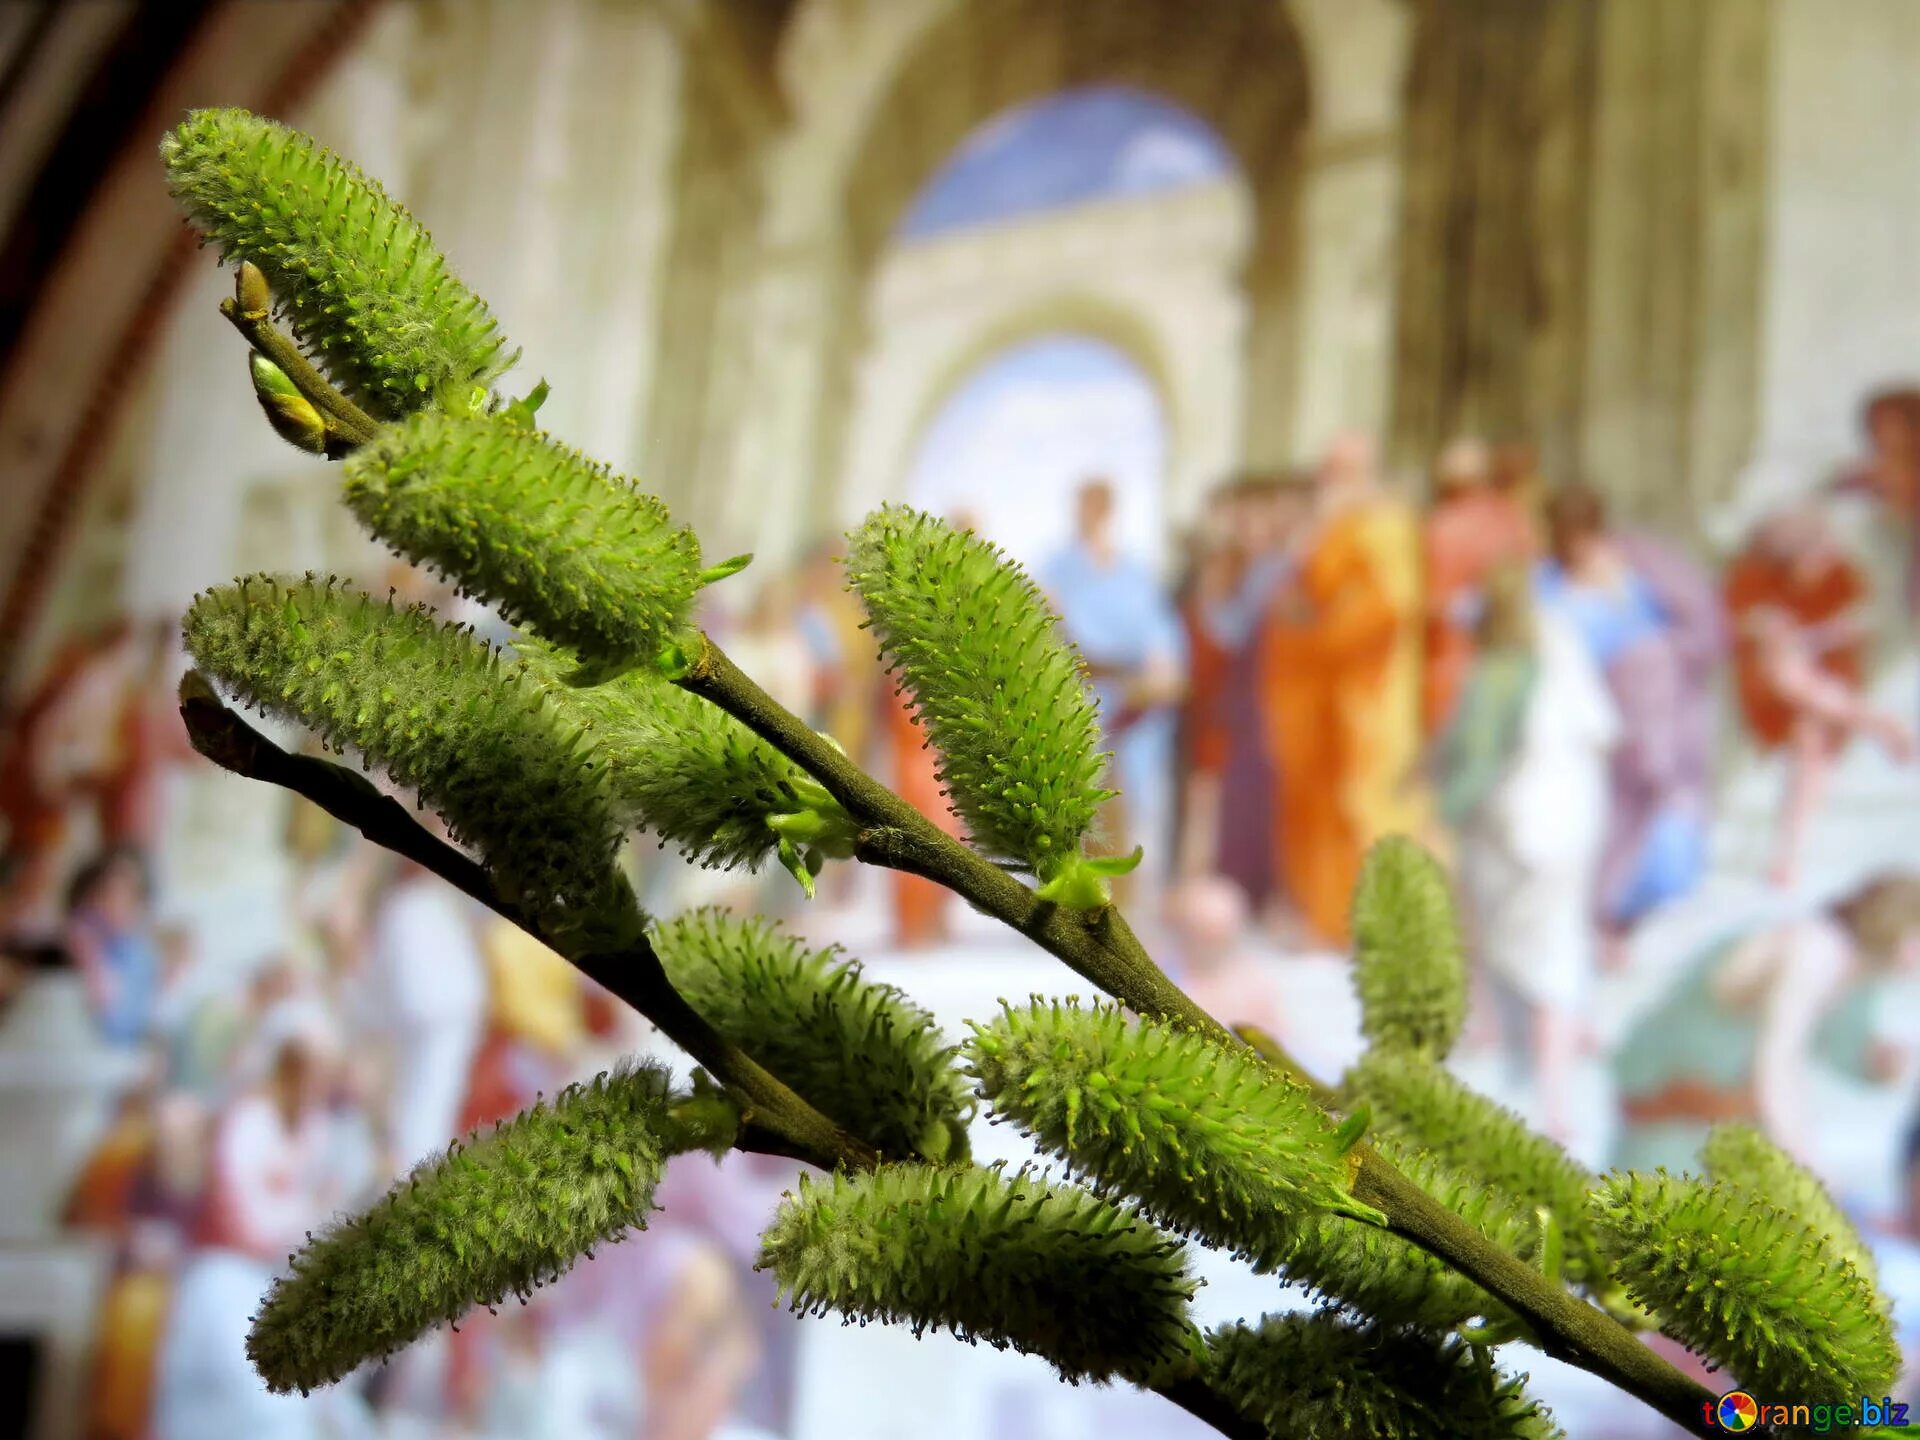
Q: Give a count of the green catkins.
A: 15